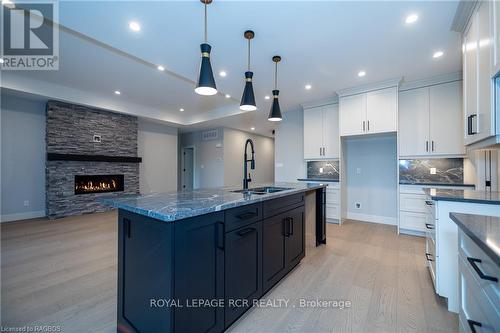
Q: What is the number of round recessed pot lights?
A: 12